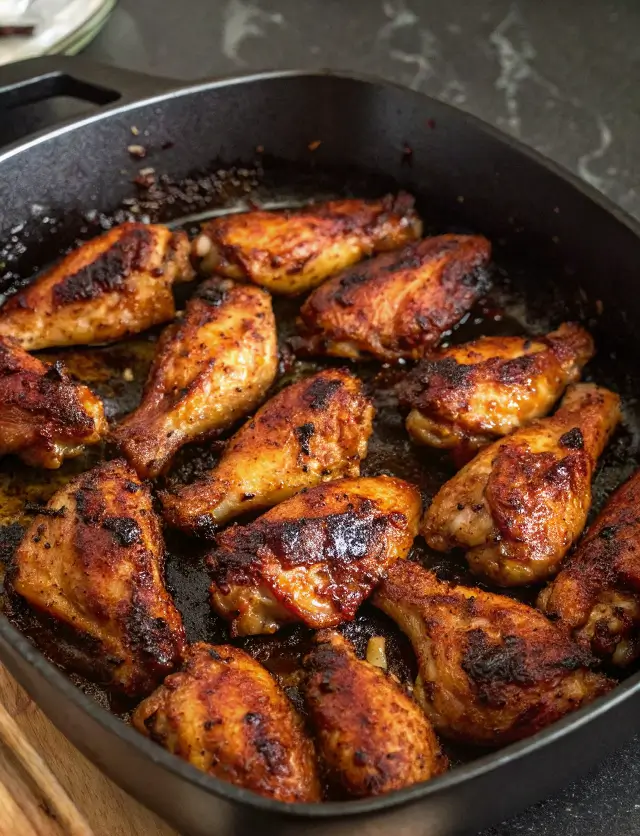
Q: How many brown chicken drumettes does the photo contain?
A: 14